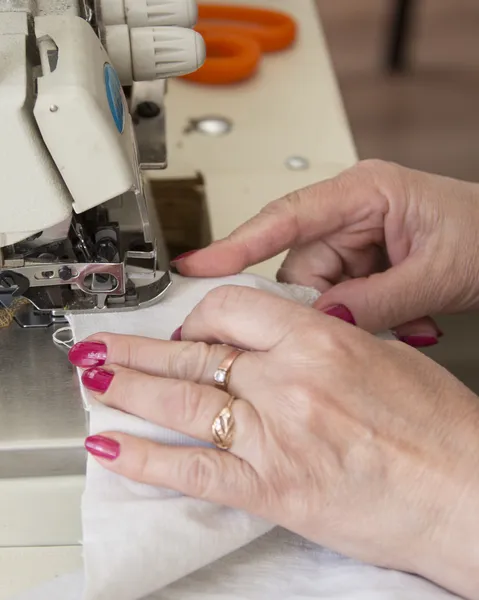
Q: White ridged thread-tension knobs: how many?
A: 2